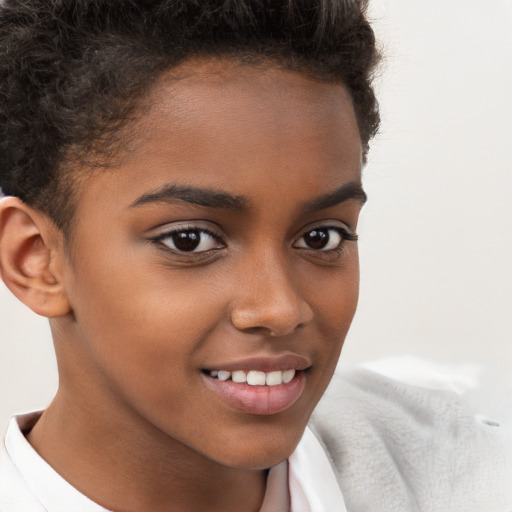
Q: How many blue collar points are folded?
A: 0